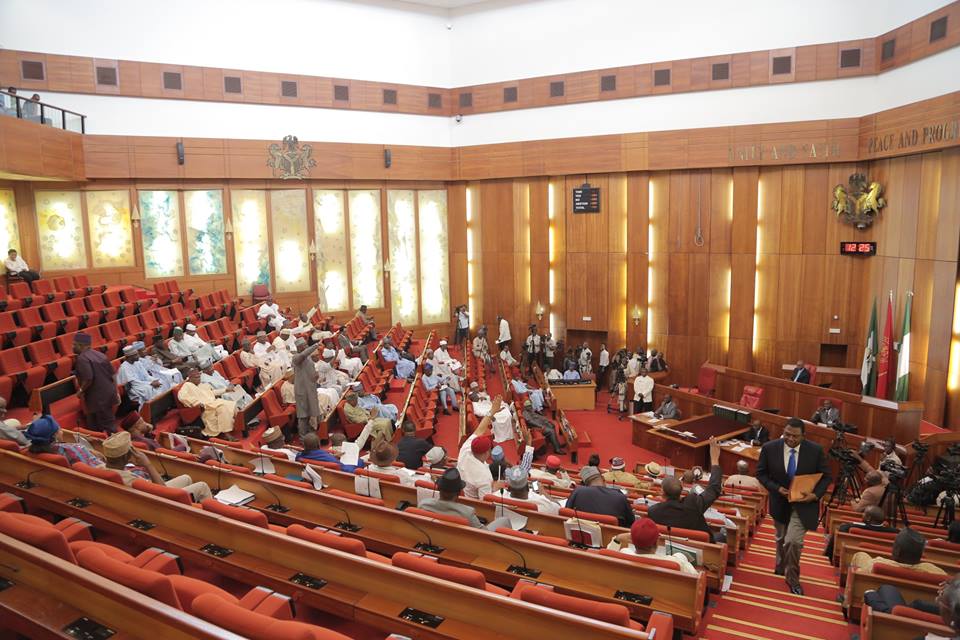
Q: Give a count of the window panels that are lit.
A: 11